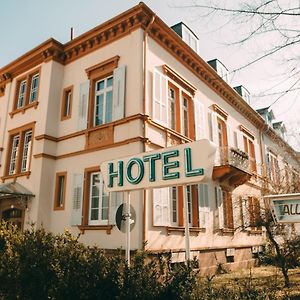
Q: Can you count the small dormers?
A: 5